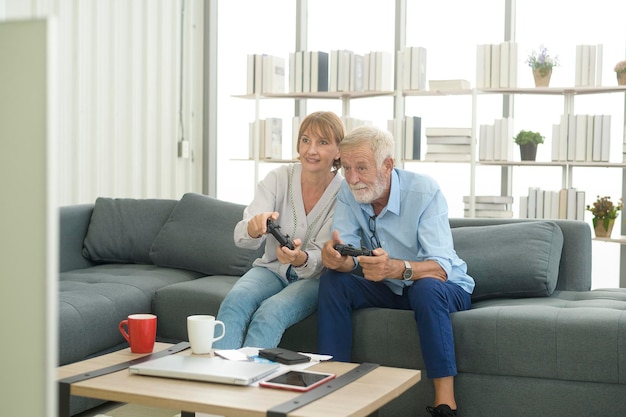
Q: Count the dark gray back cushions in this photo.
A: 3